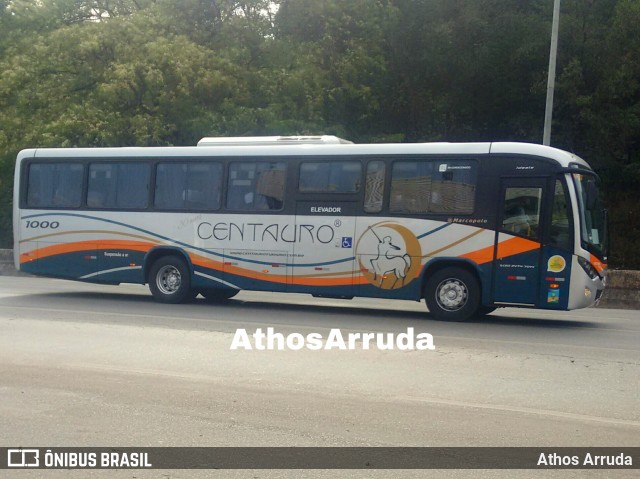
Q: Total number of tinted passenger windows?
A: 7